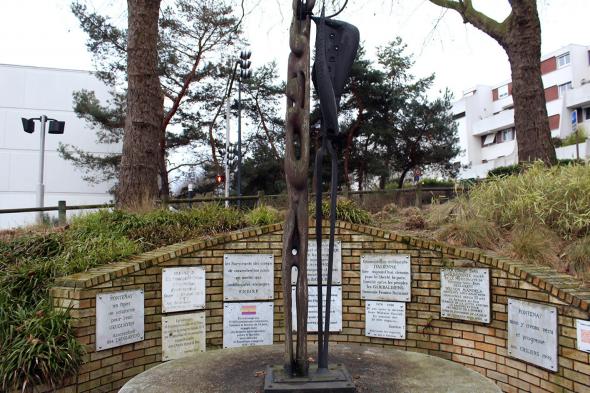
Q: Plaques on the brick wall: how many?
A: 12